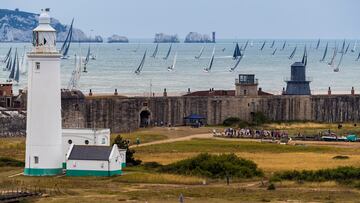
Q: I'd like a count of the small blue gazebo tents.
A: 1